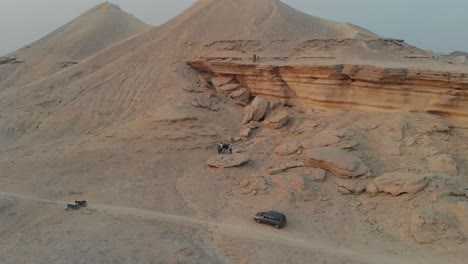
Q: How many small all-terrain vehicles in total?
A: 2